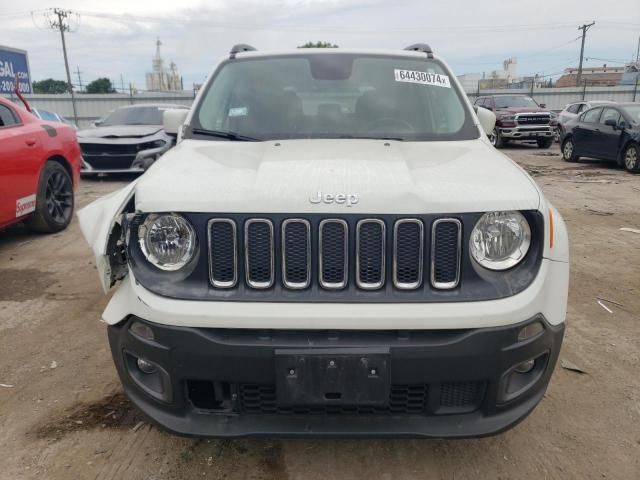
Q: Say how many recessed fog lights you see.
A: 2